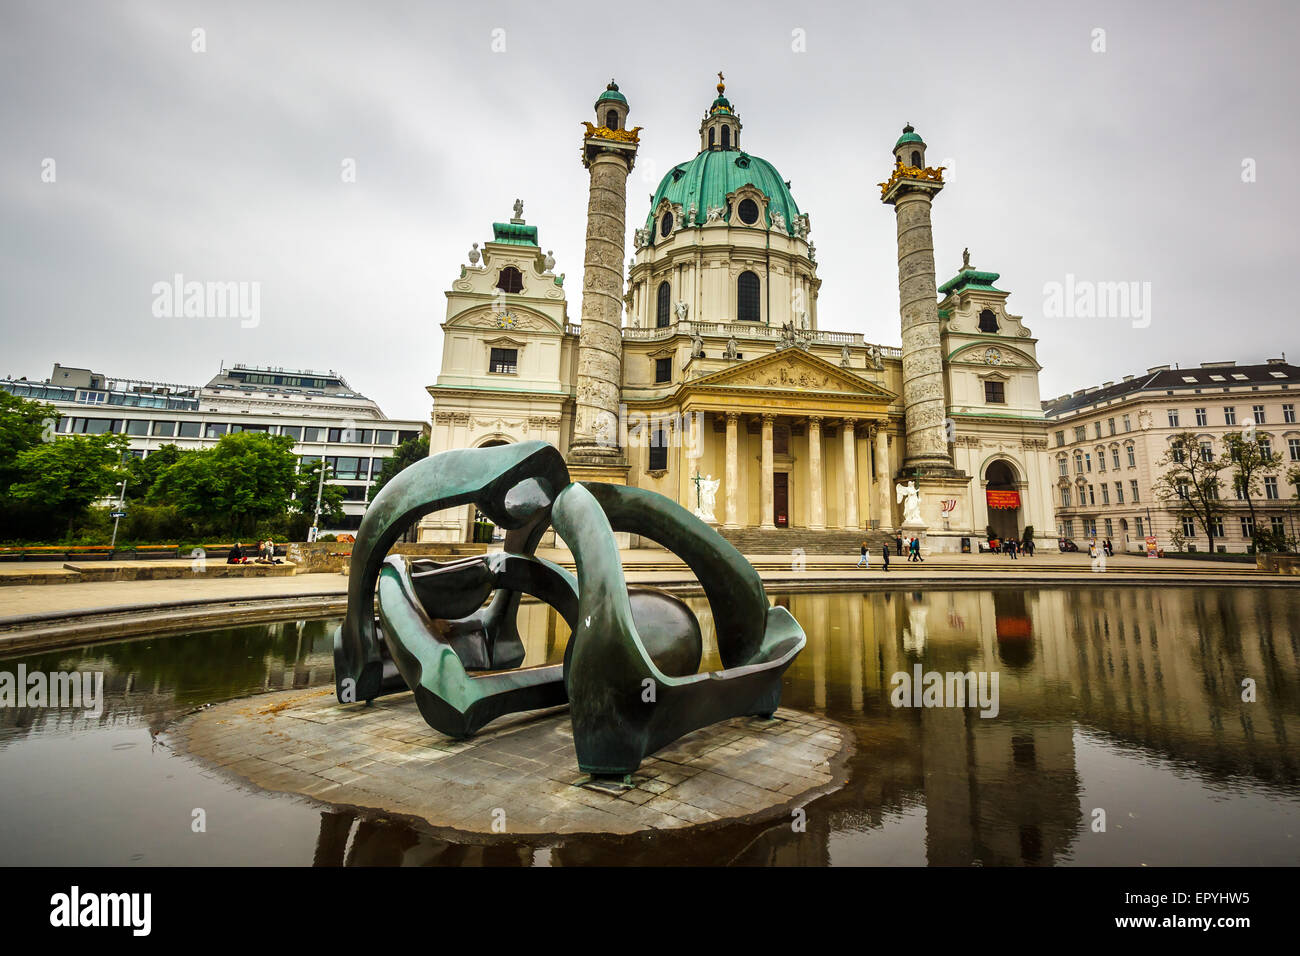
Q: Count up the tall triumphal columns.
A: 2